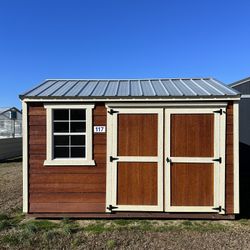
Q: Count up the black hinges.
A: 6